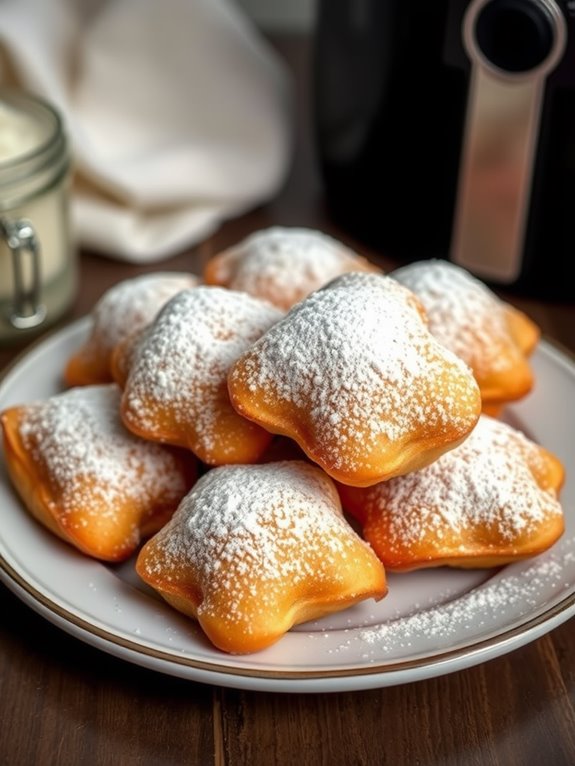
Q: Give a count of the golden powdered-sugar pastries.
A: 8